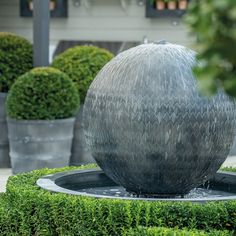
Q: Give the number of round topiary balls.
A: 3